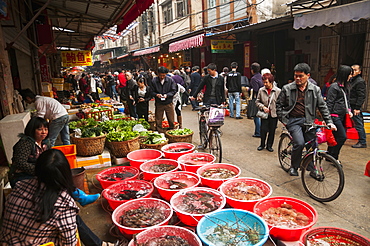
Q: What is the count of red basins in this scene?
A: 14